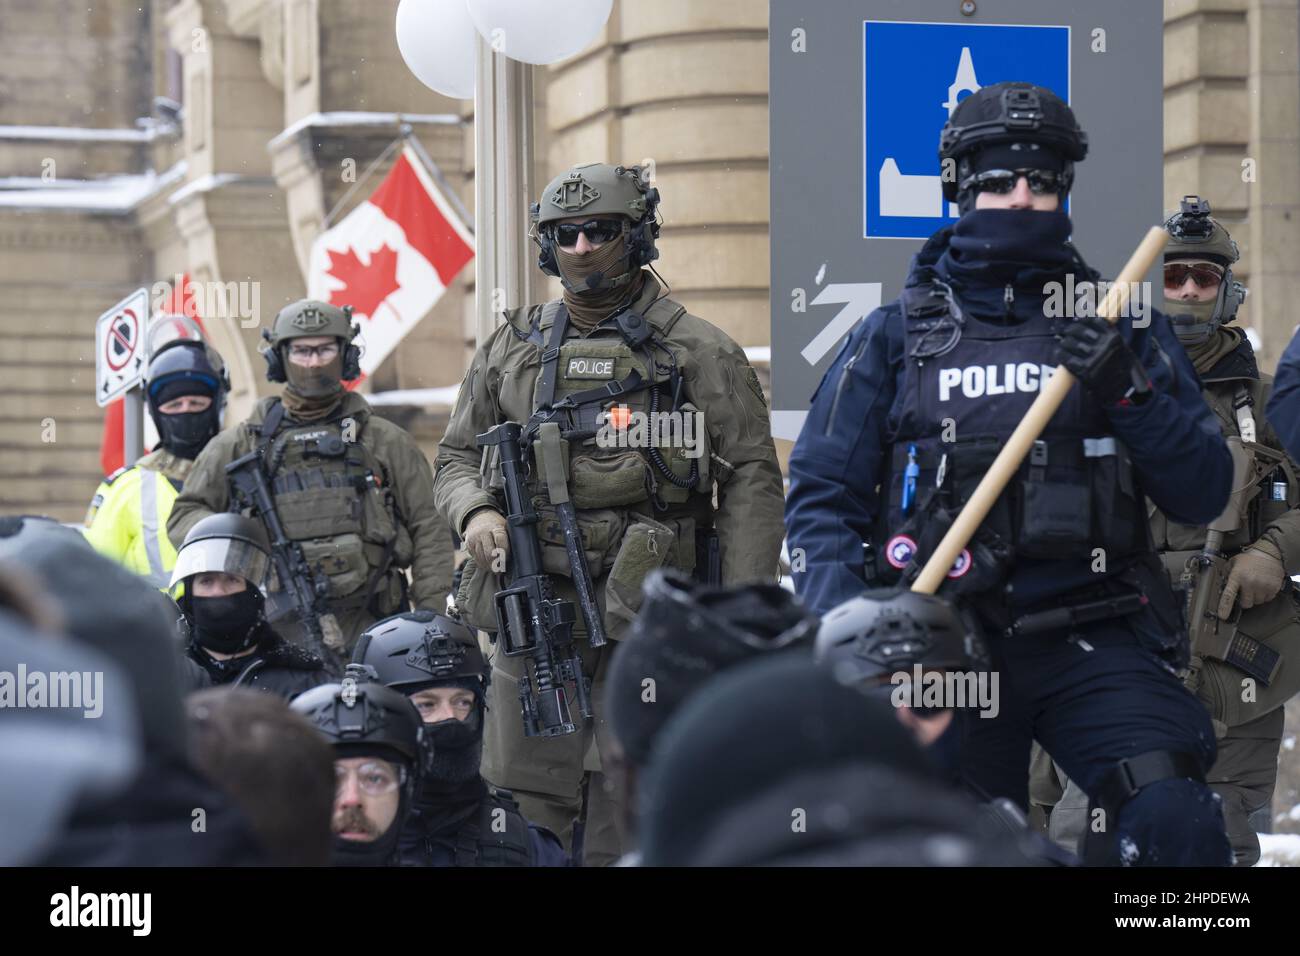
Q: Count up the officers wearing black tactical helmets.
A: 4